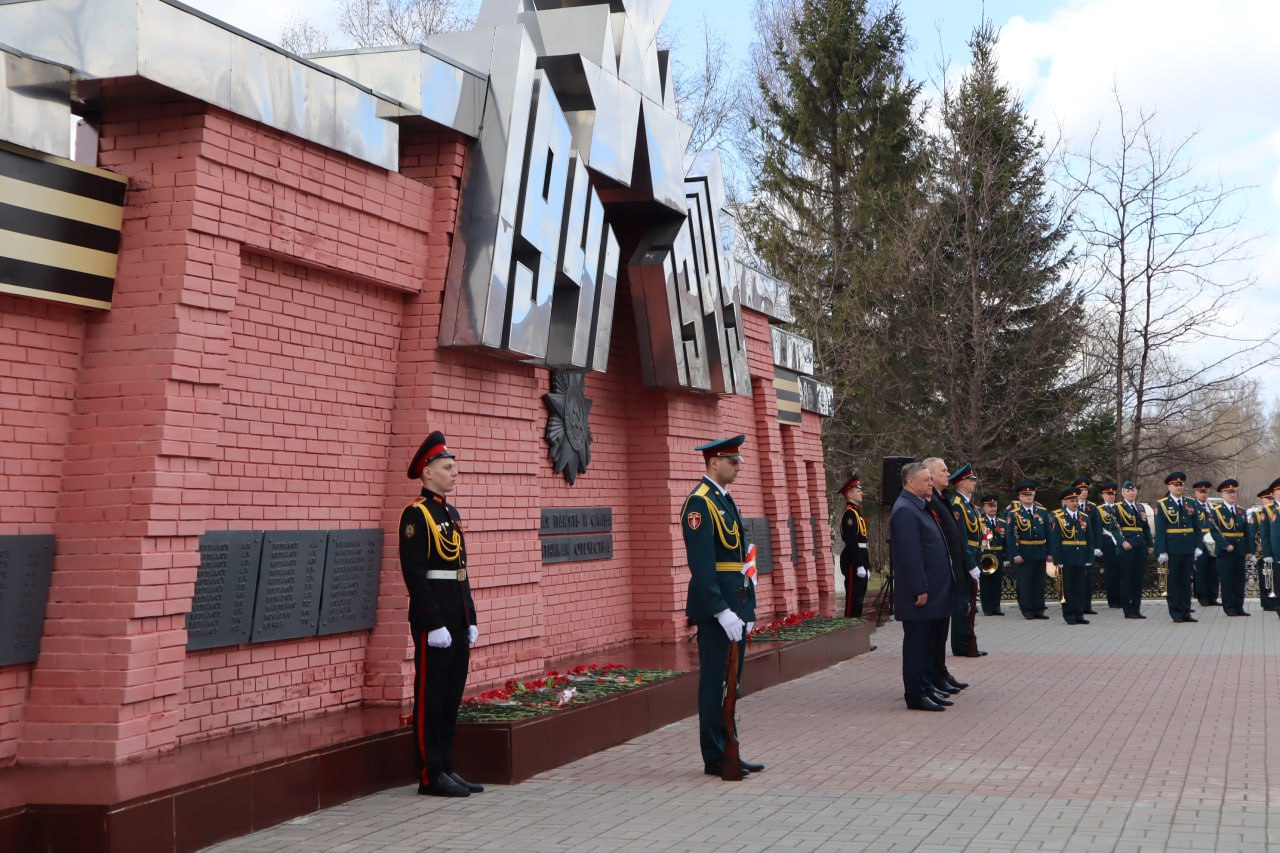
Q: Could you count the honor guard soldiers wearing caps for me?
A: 4